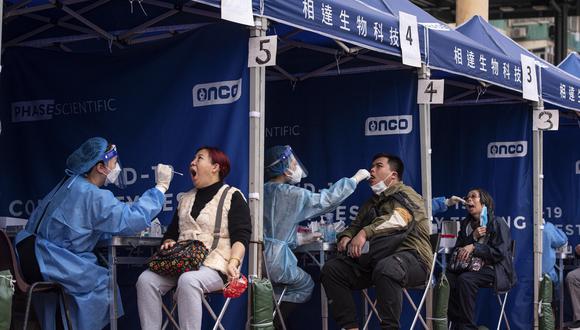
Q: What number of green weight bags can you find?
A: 4